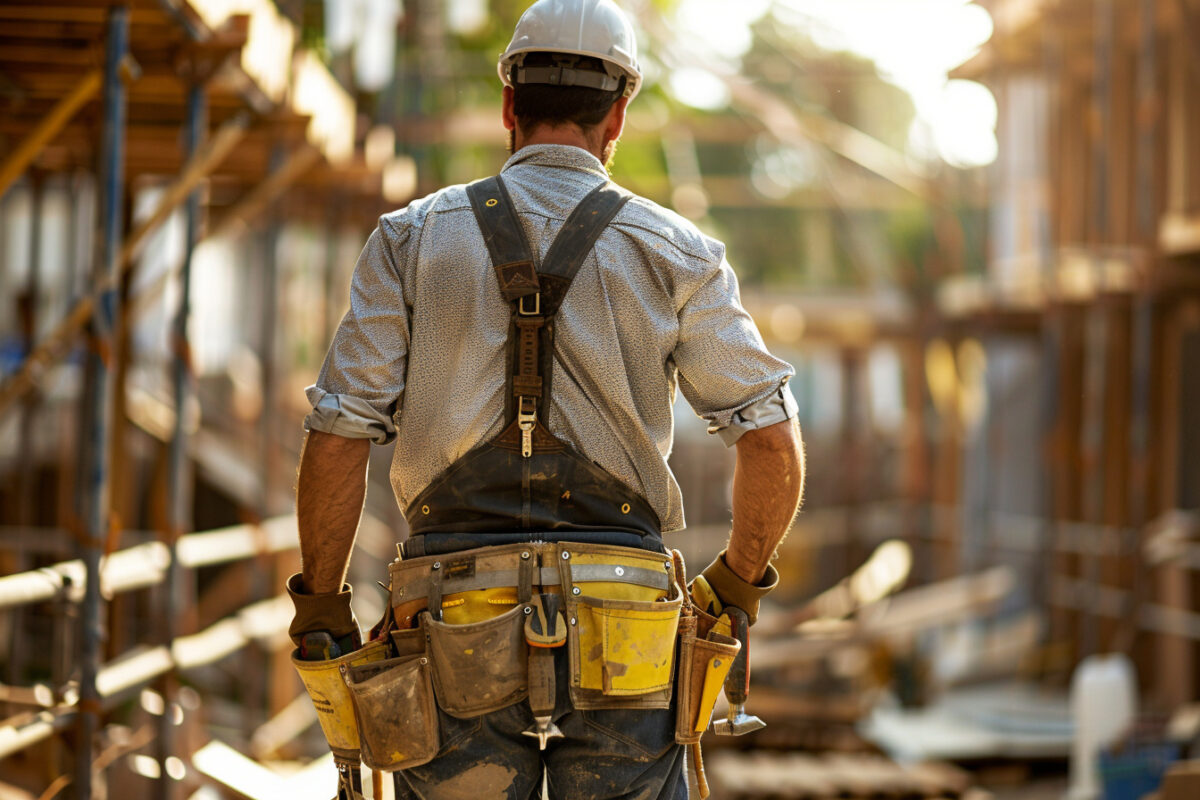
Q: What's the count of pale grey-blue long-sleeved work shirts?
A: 1